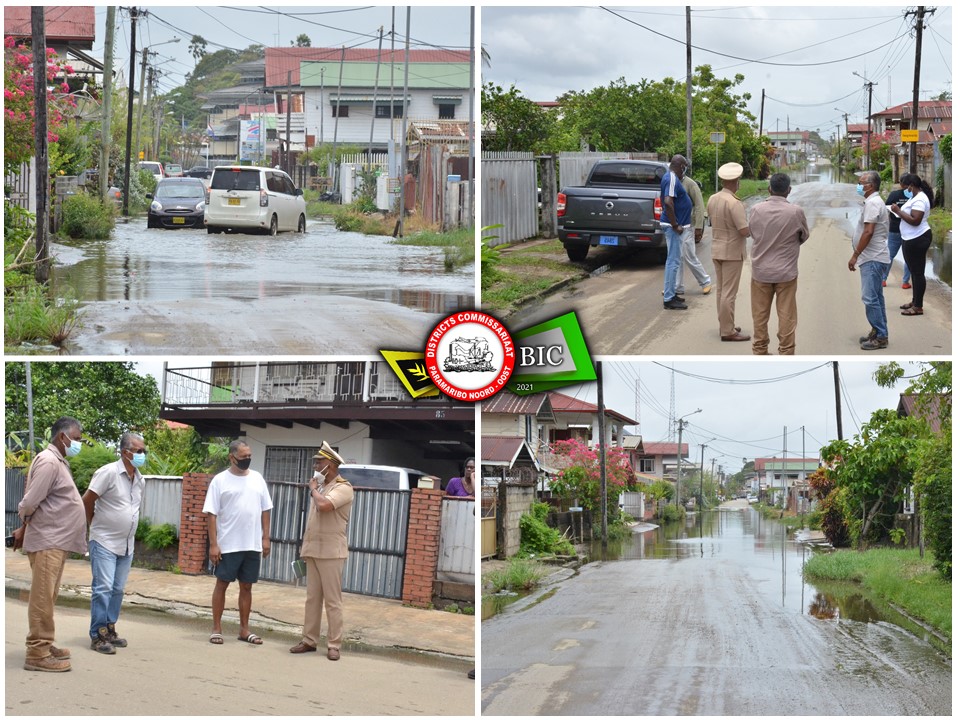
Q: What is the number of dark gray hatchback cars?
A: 1